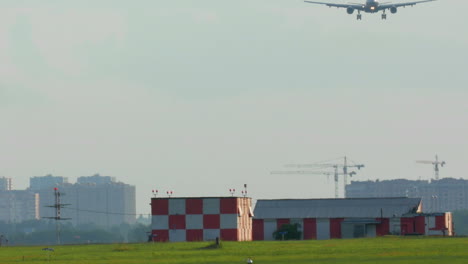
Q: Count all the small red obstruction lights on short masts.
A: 8